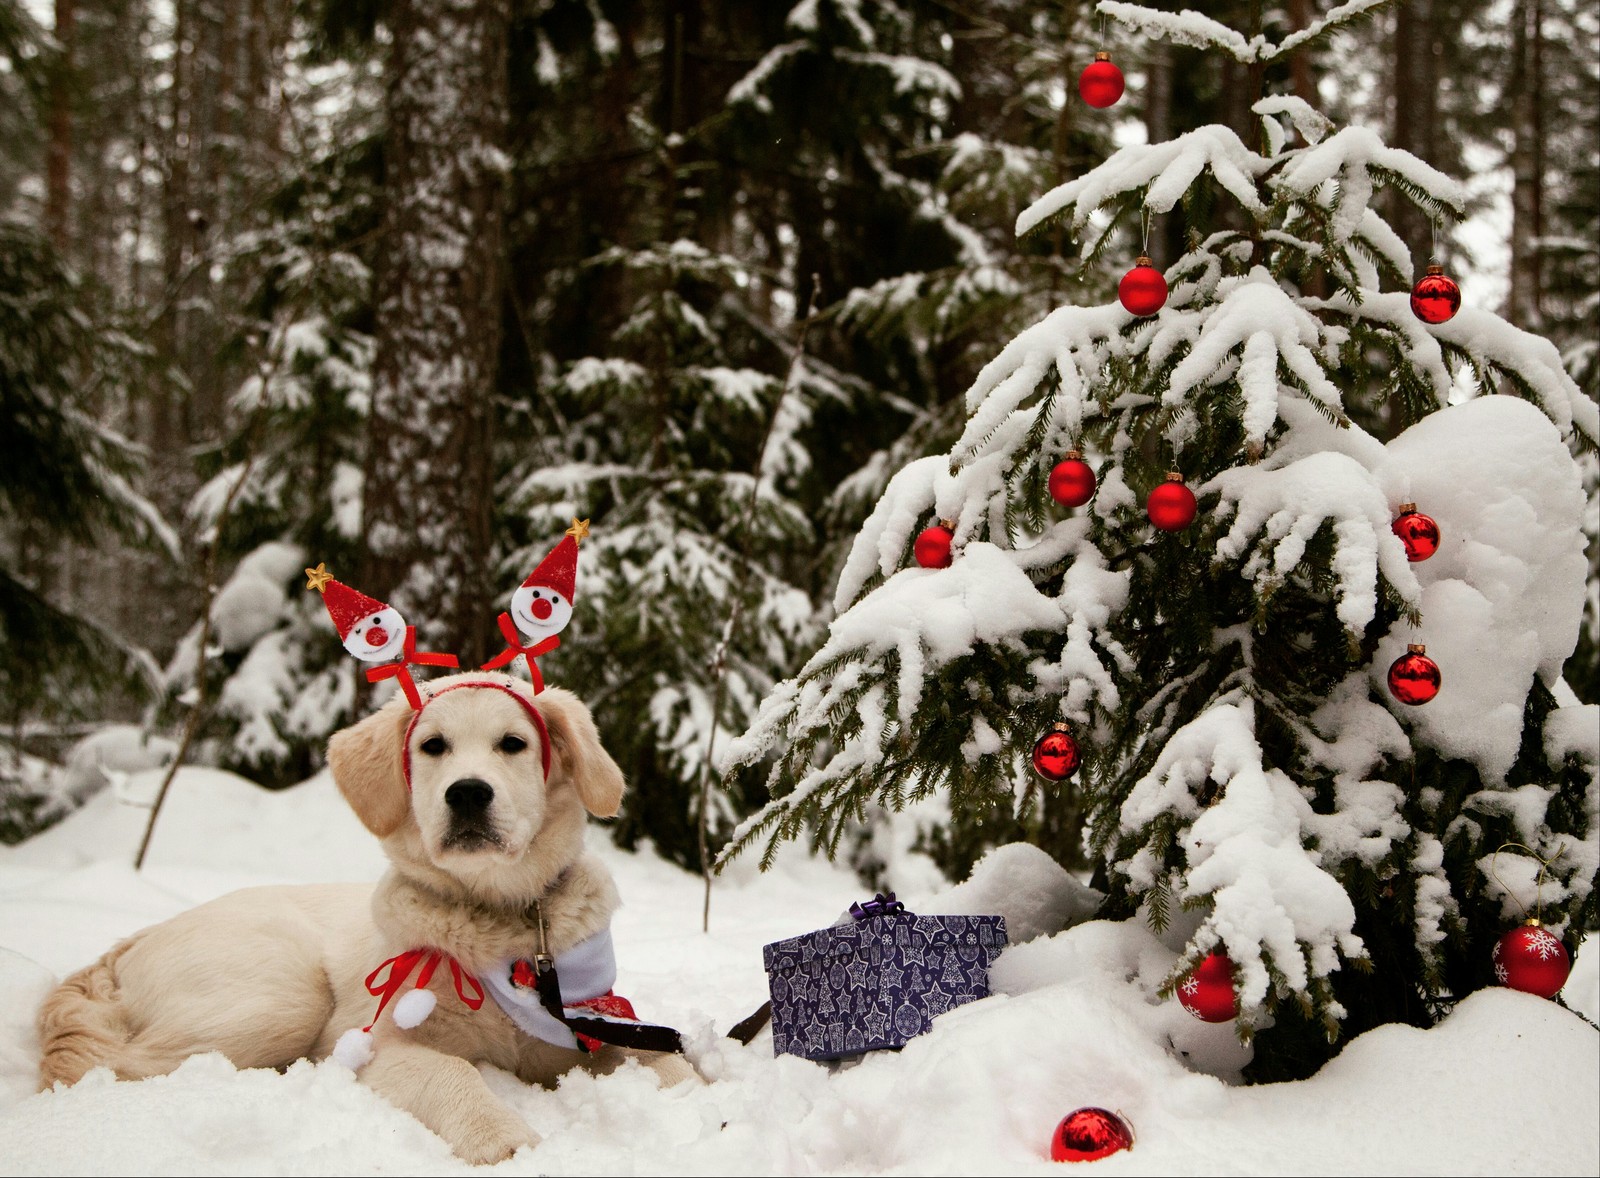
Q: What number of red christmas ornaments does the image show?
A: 12